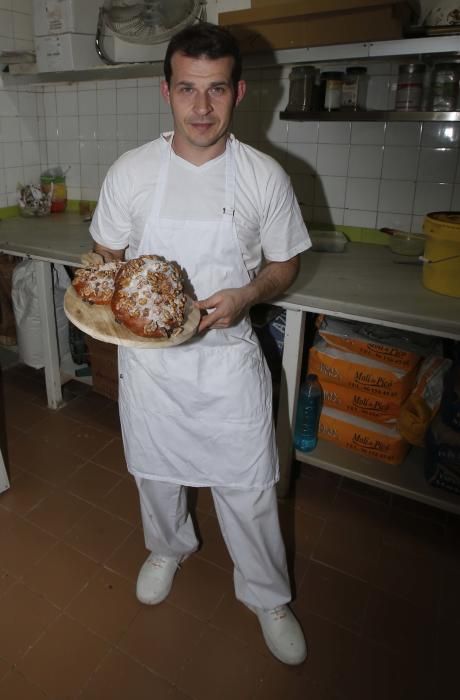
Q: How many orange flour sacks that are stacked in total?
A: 4